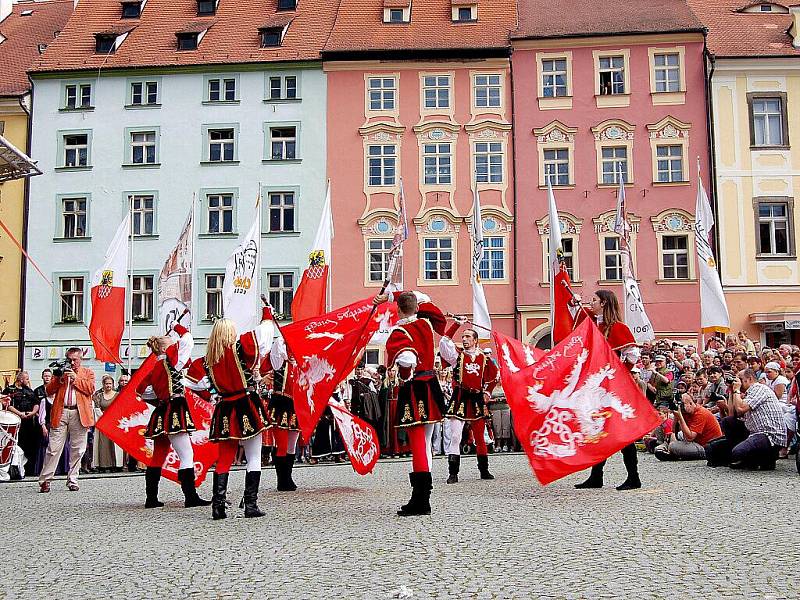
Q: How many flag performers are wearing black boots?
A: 6